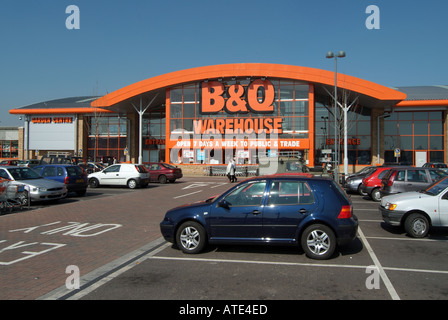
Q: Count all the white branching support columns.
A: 2